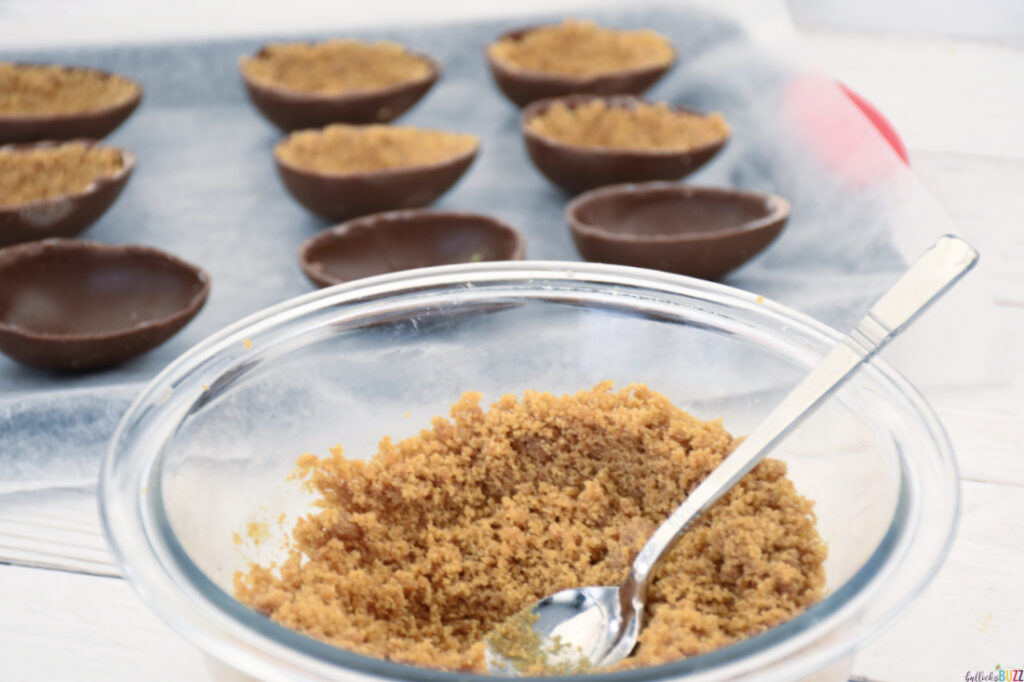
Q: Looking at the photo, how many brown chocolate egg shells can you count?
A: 9